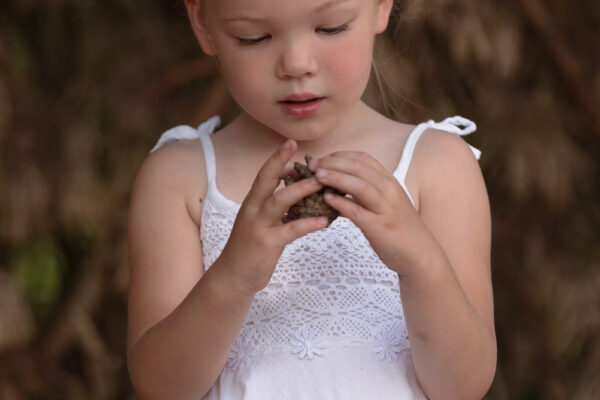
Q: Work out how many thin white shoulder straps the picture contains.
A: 2